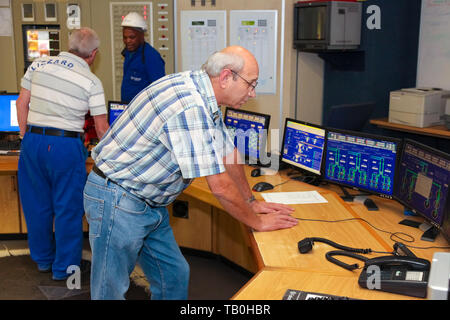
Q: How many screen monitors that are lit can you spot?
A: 6